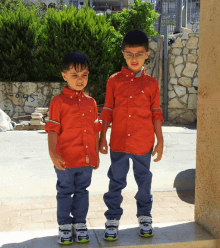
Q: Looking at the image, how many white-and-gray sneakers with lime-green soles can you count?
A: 4